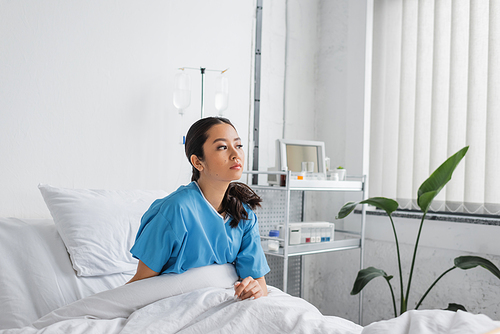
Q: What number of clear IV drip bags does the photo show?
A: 2